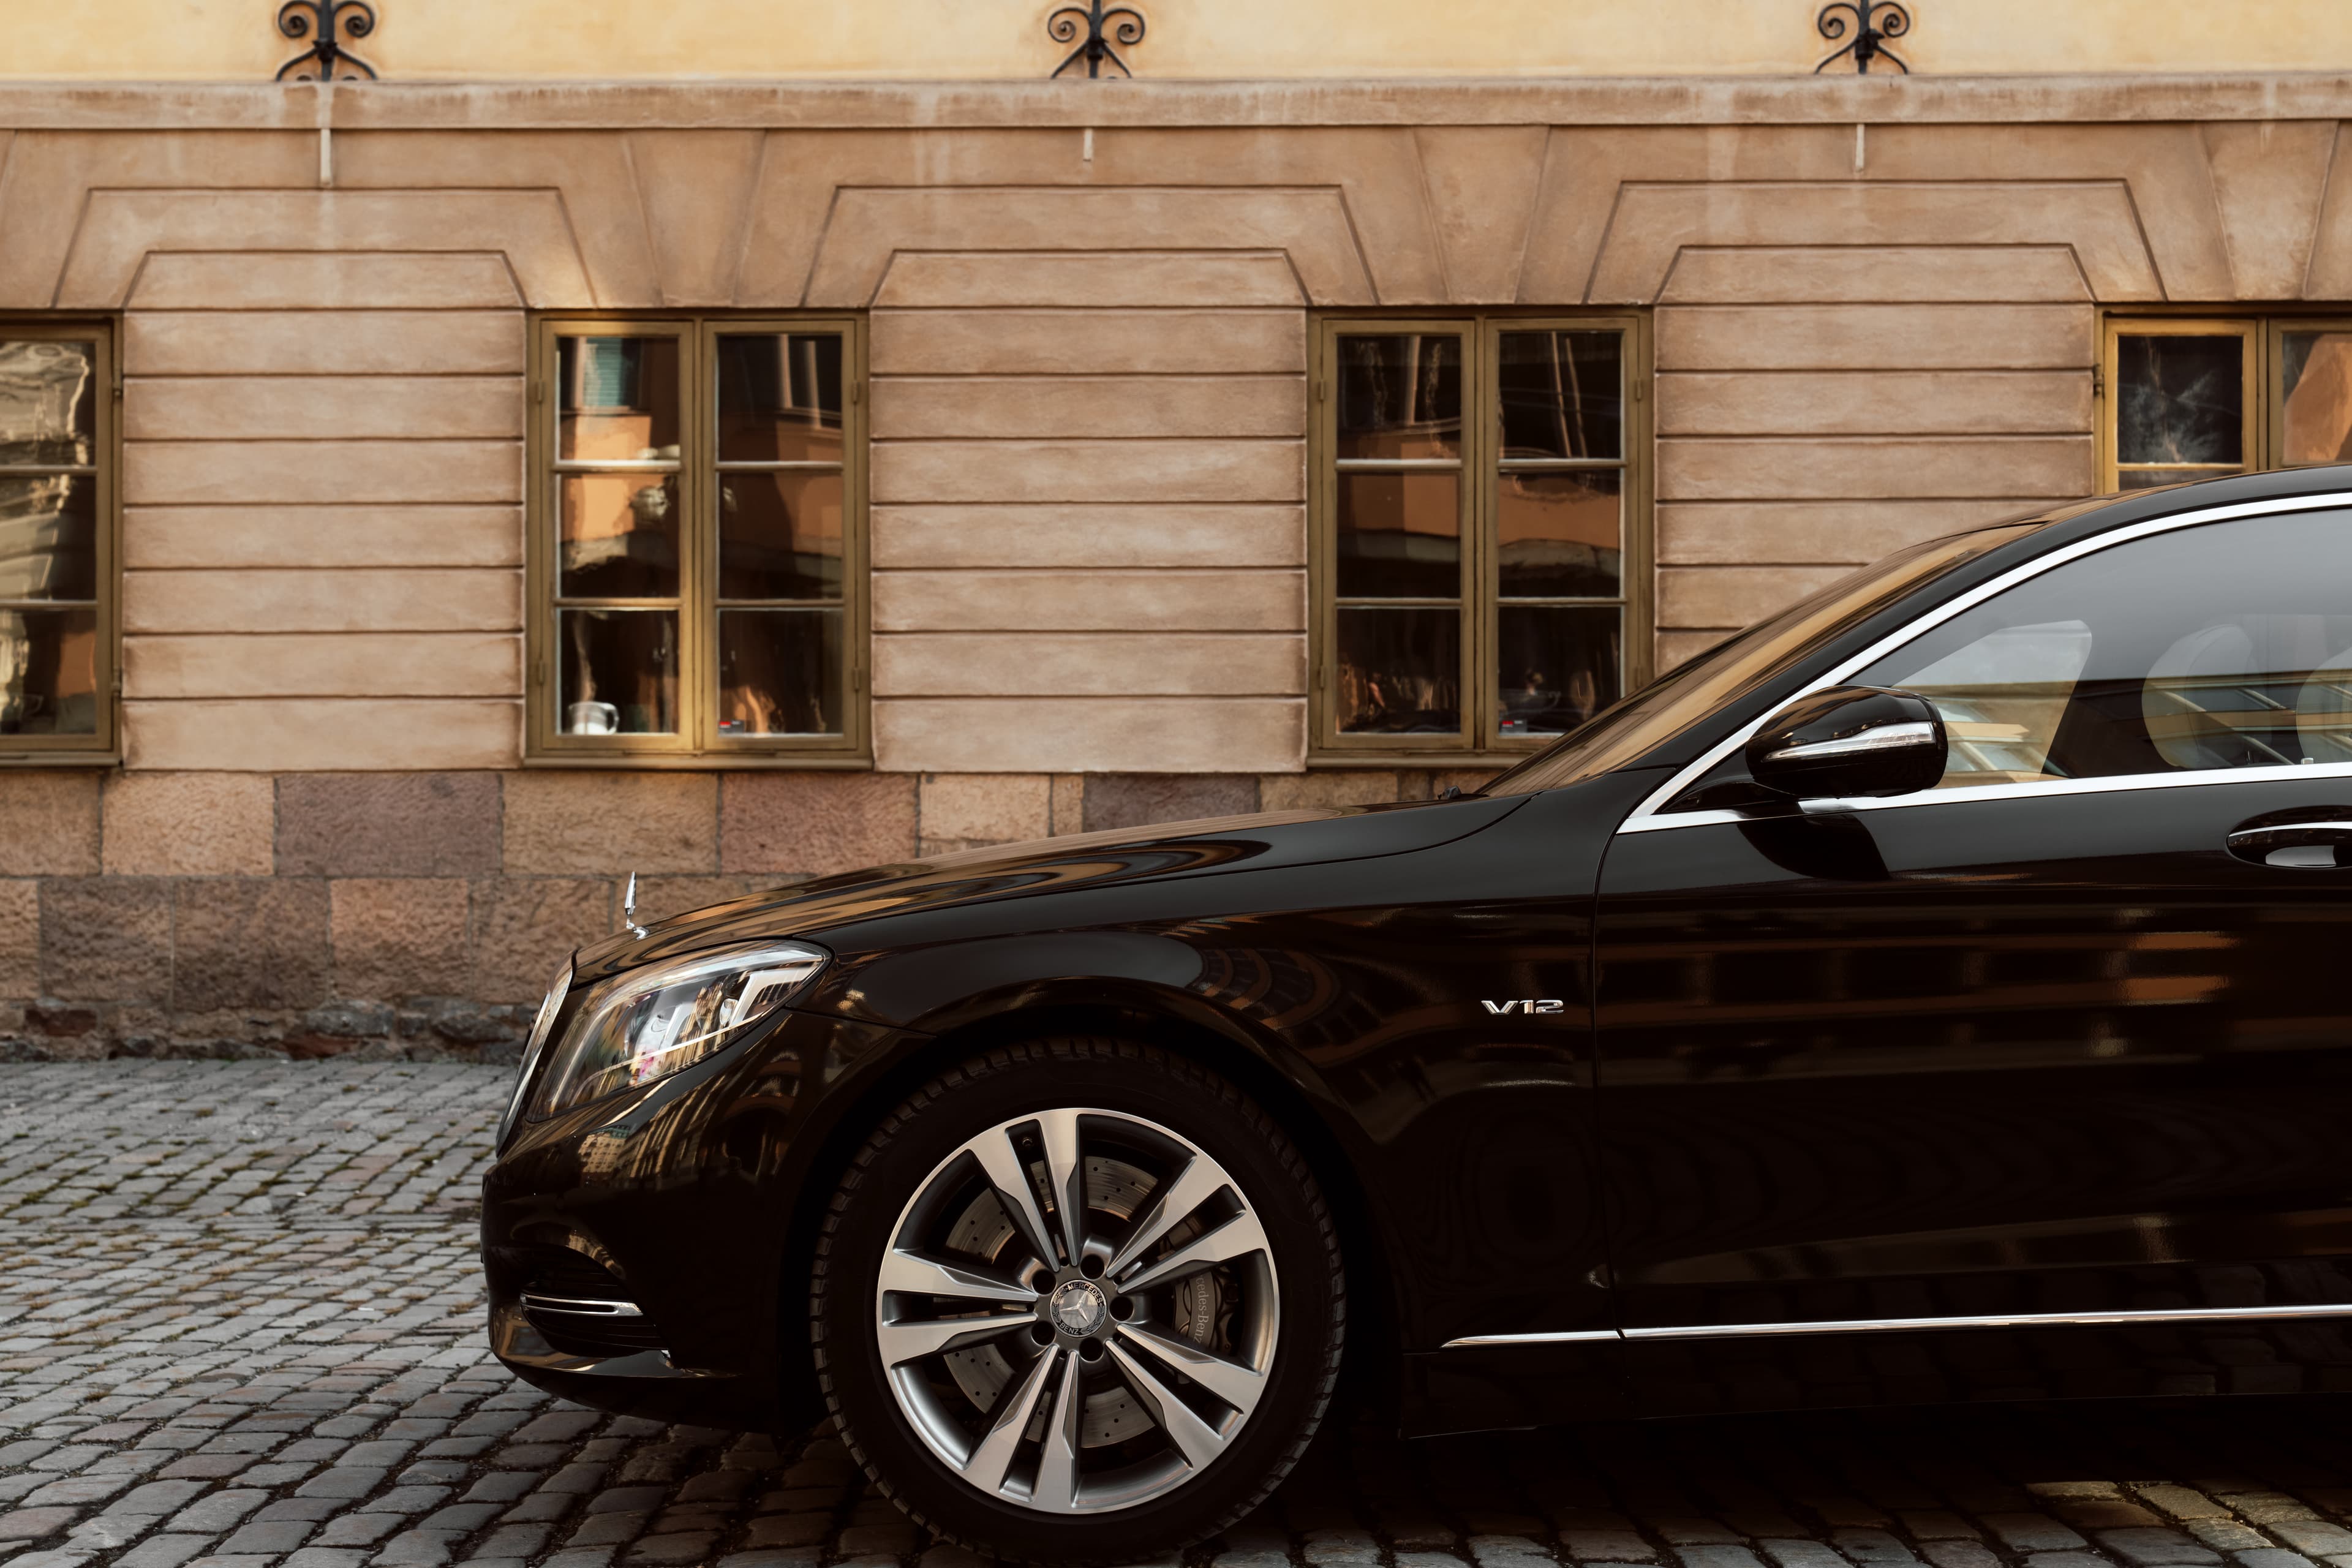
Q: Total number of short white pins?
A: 3